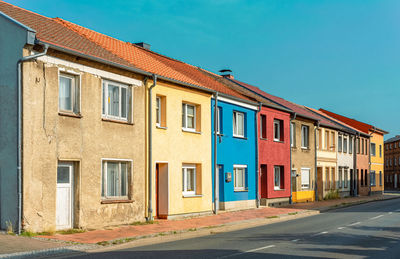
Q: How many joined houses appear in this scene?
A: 9